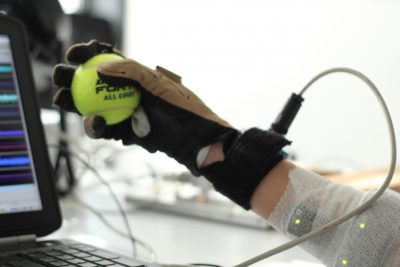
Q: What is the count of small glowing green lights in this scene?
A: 3